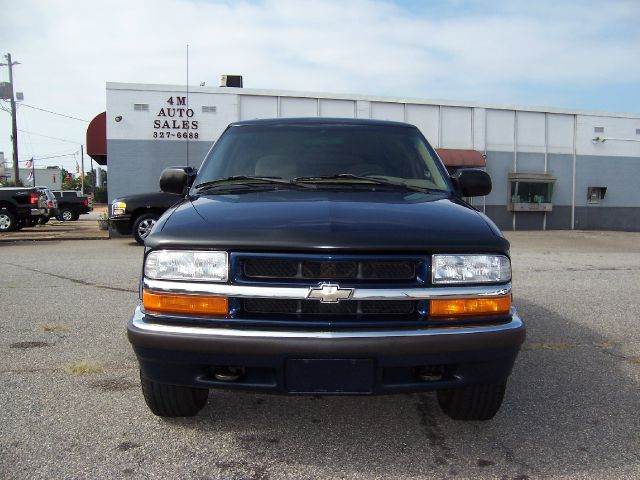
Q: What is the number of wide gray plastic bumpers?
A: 1